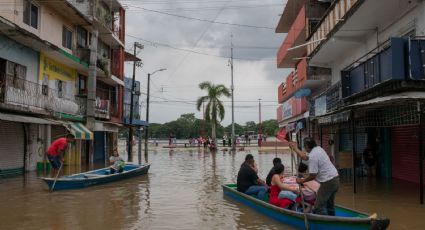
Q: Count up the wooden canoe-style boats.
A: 2